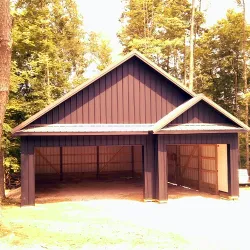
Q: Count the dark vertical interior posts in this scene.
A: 3